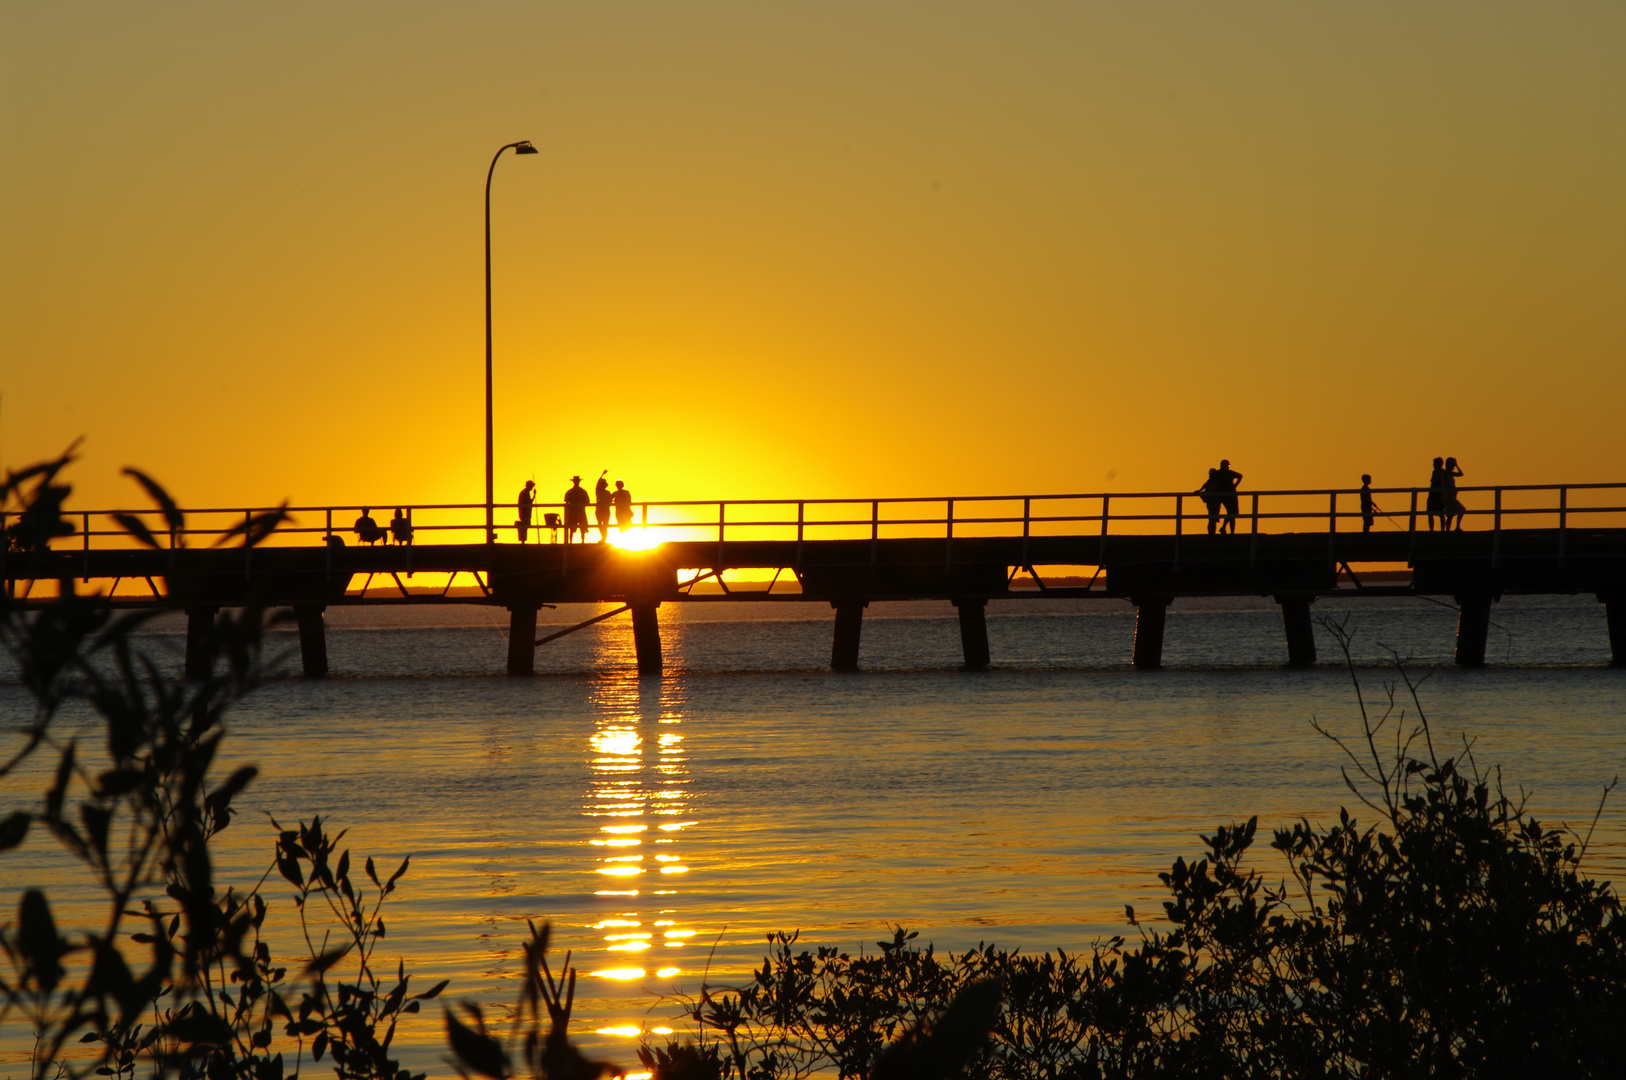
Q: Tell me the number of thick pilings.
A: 10